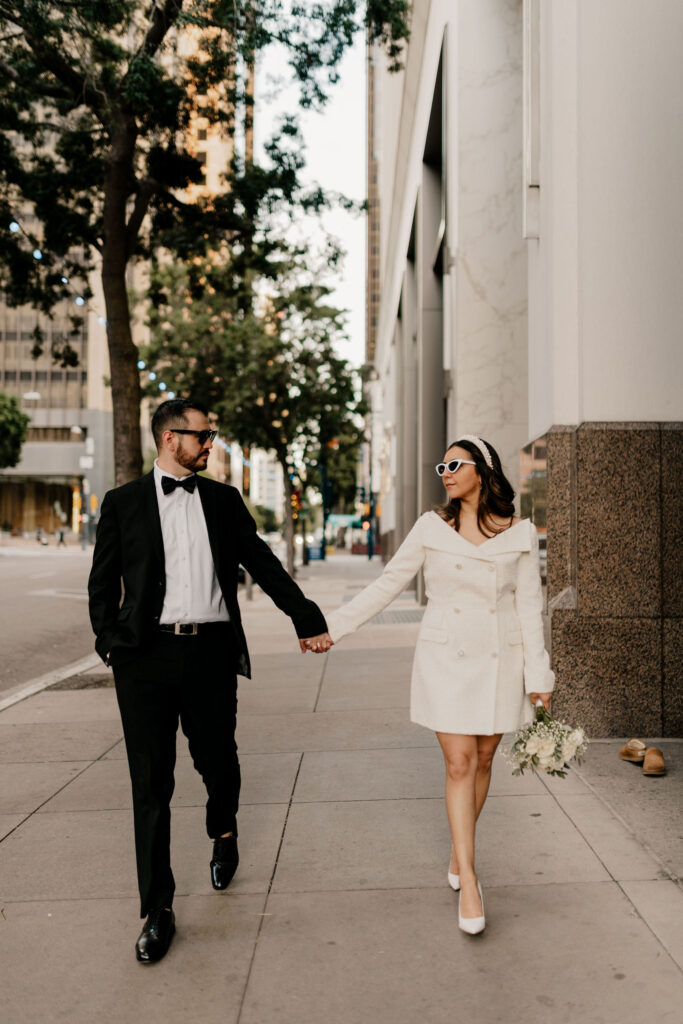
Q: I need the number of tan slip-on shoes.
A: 2